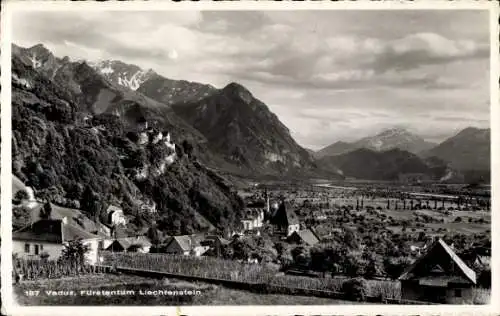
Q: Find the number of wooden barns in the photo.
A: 1